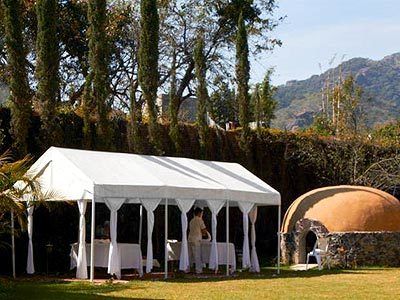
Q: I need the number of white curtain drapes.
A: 8